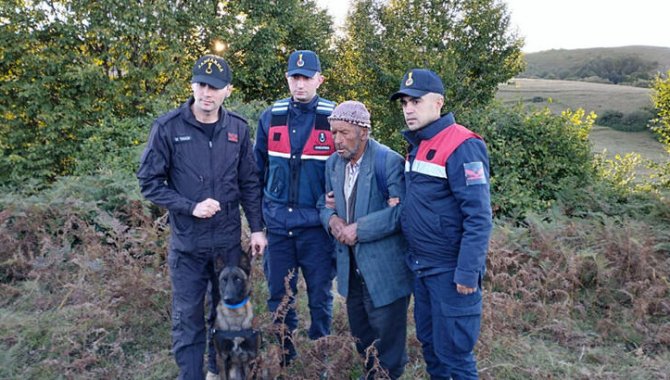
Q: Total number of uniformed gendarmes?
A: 3